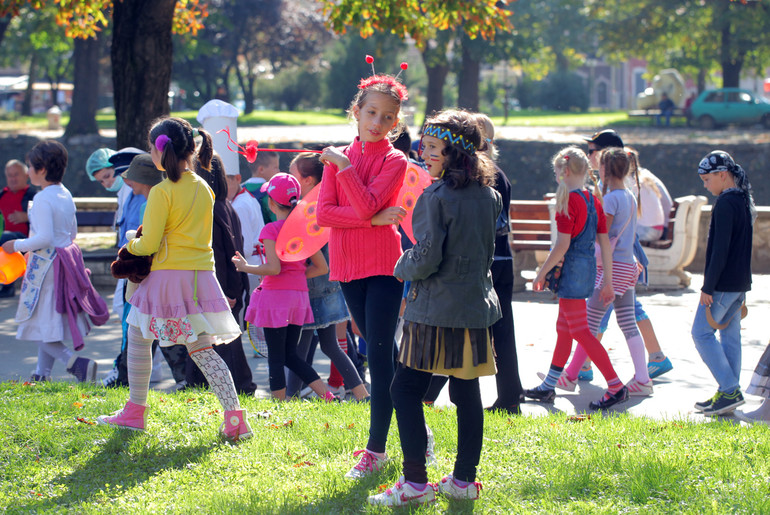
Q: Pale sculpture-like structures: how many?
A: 1